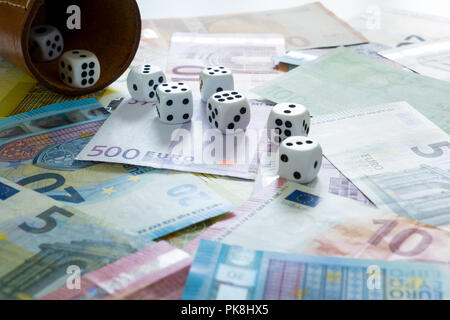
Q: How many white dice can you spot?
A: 8